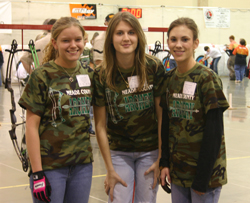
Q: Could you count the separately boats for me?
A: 0